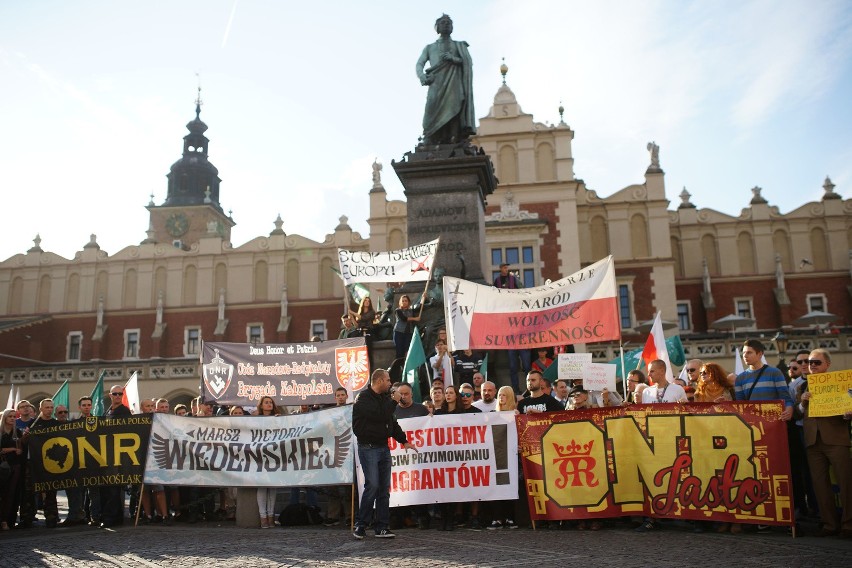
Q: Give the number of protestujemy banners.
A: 1